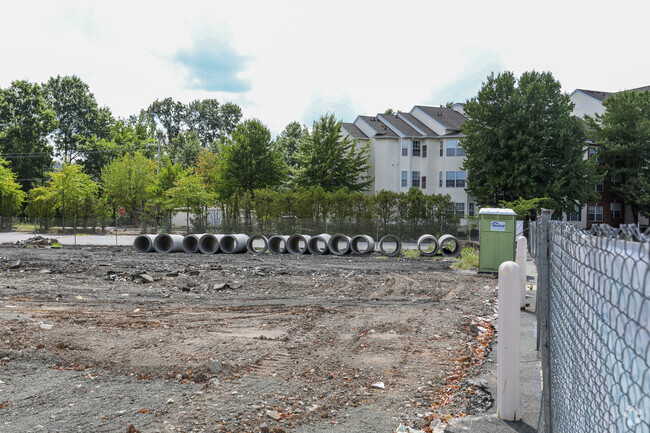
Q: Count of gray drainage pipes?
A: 14